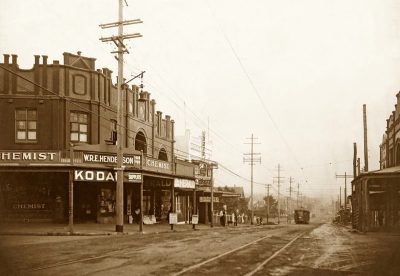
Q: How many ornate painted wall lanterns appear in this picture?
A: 0